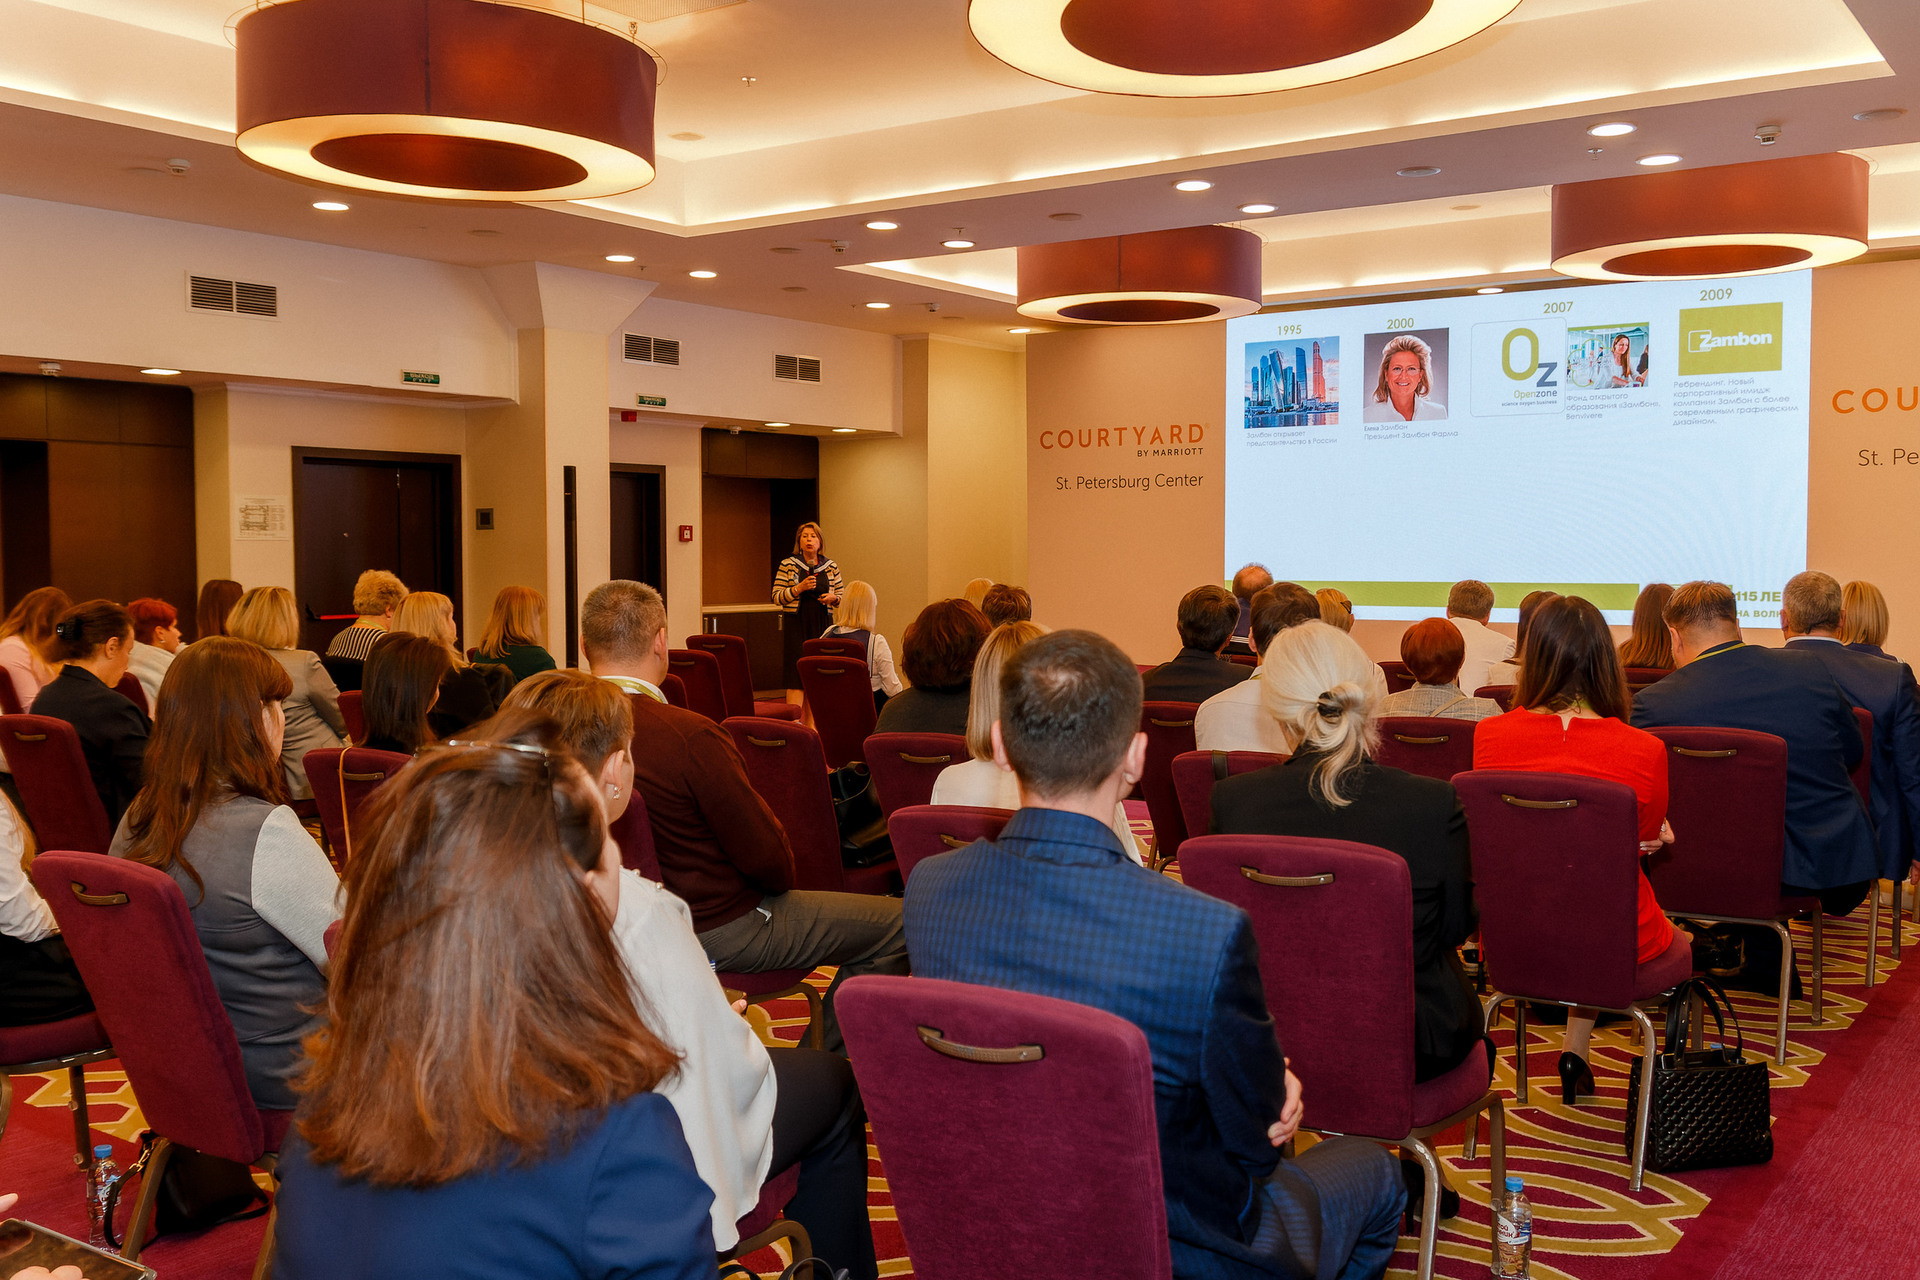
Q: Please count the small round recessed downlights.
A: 15